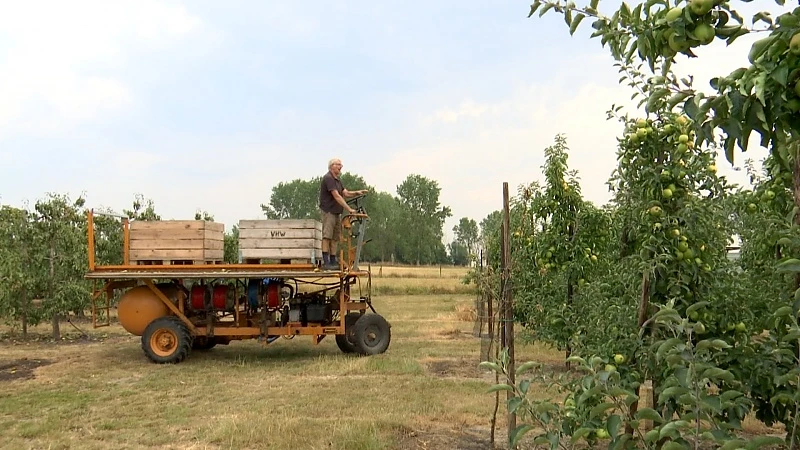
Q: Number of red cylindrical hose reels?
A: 3